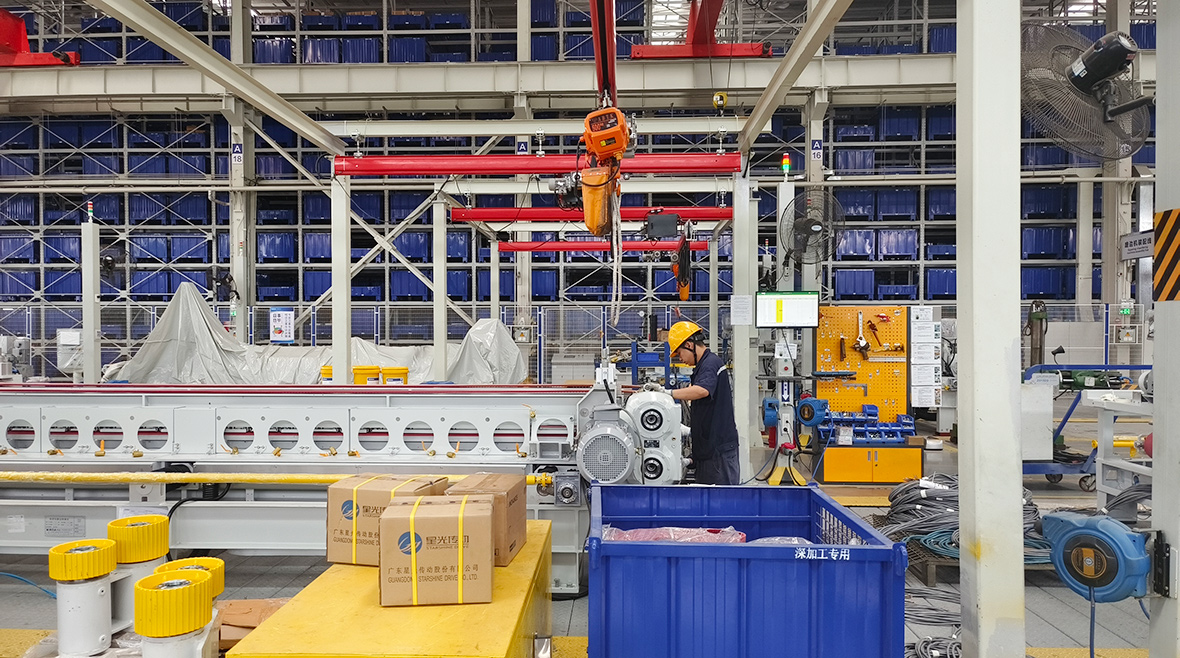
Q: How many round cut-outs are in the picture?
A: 12